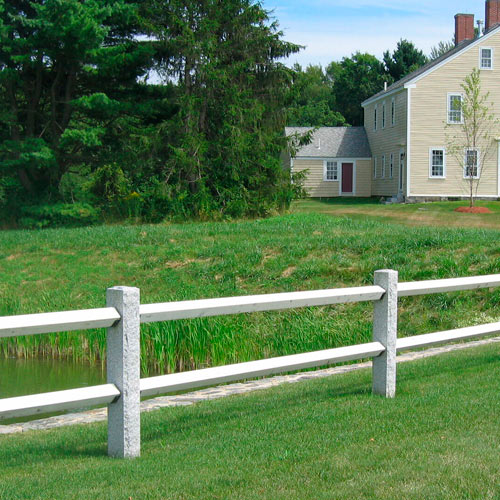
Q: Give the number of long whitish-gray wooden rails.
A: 6